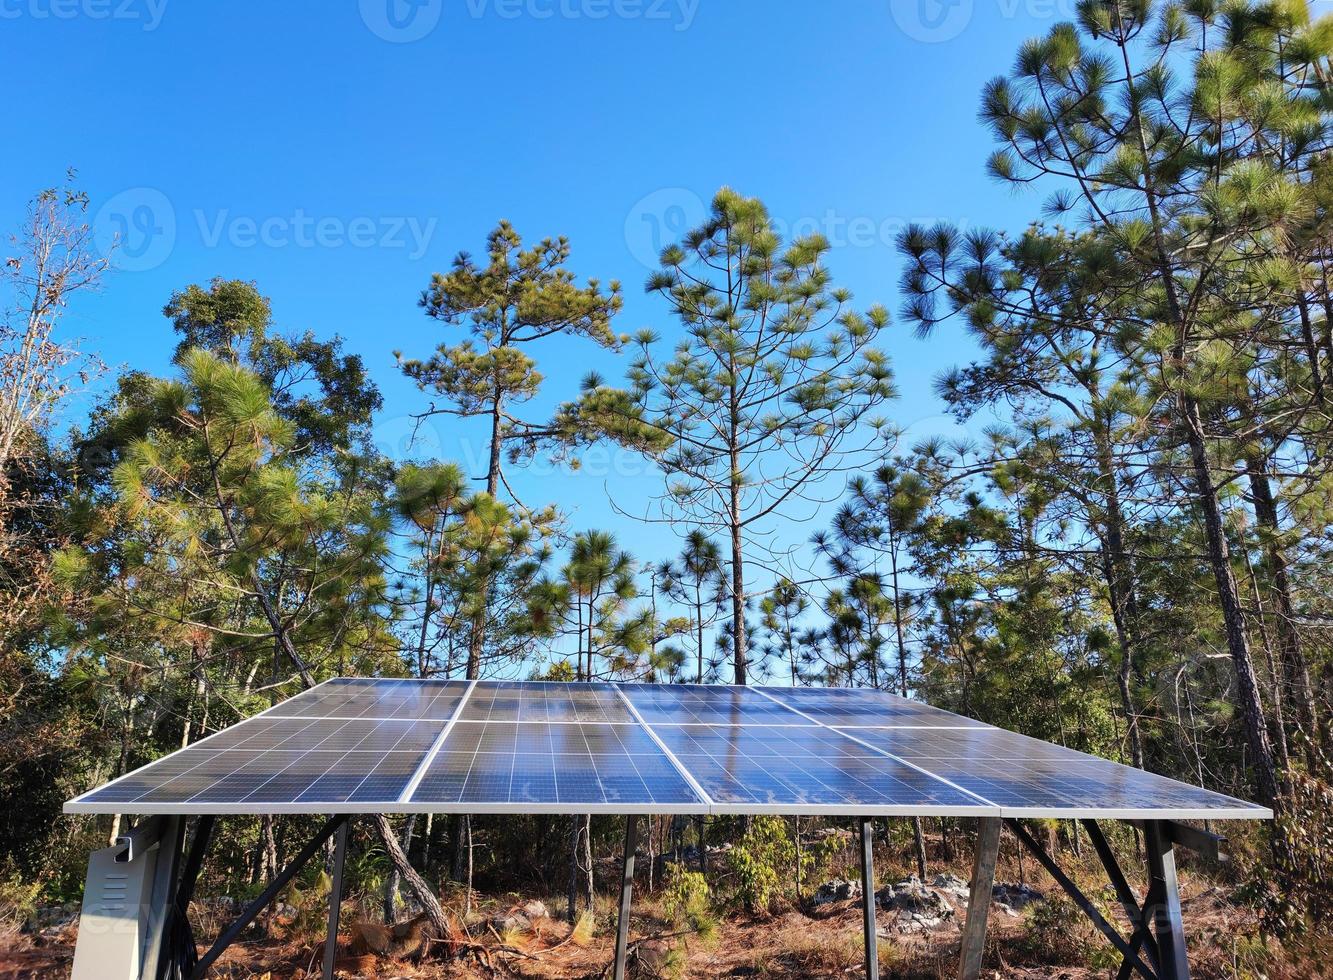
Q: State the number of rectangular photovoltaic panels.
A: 8